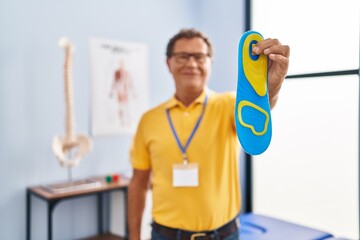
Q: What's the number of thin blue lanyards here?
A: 1